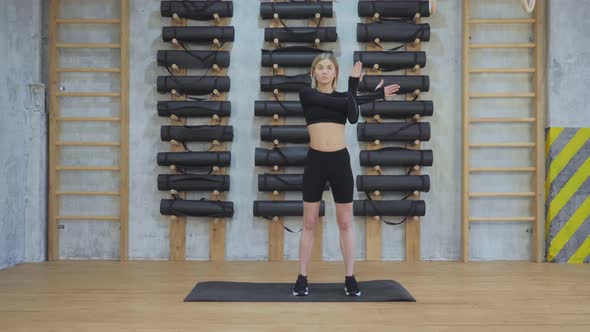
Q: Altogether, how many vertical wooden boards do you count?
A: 10